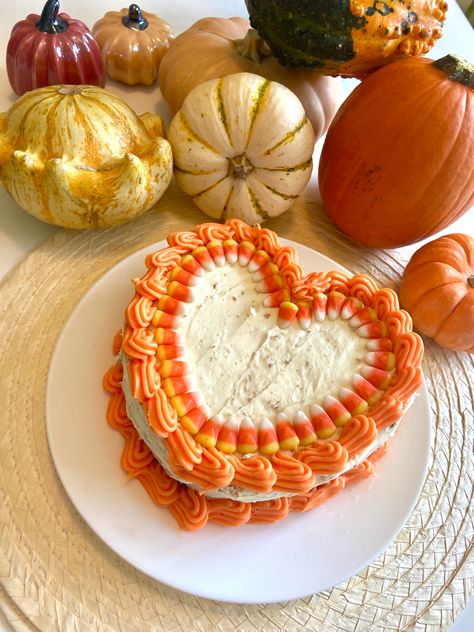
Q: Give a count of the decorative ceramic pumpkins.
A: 2